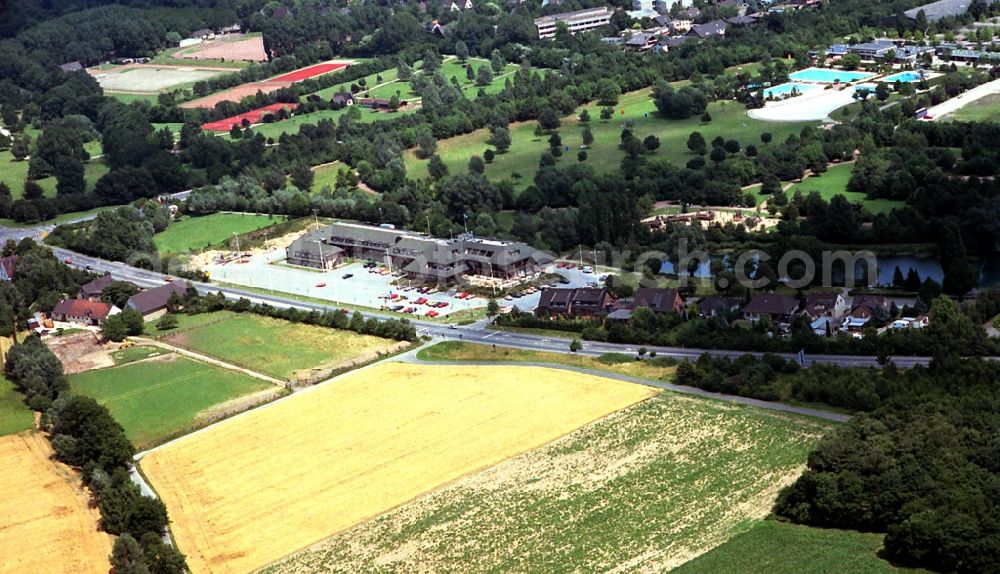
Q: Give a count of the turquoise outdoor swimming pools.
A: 3